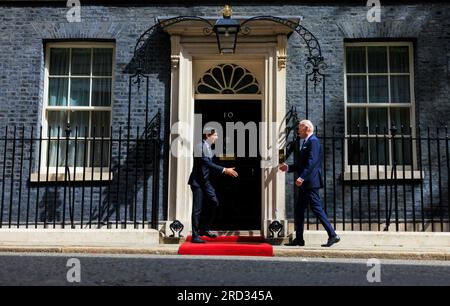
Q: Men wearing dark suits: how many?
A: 2